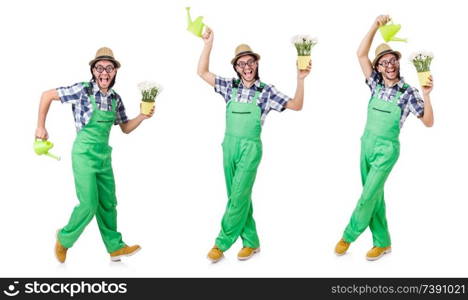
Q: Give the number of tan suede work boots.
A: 6